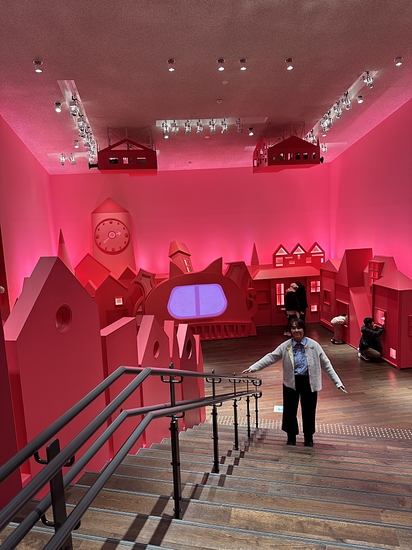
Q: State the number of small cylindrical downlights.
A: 12